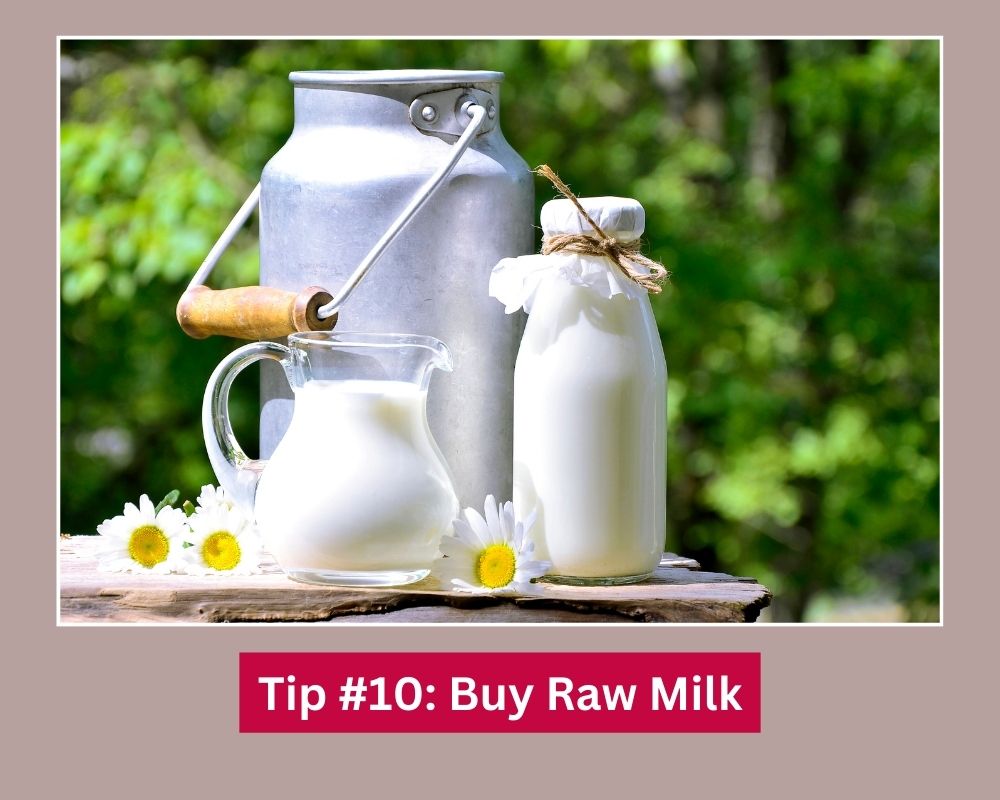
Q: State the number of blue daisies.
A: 0